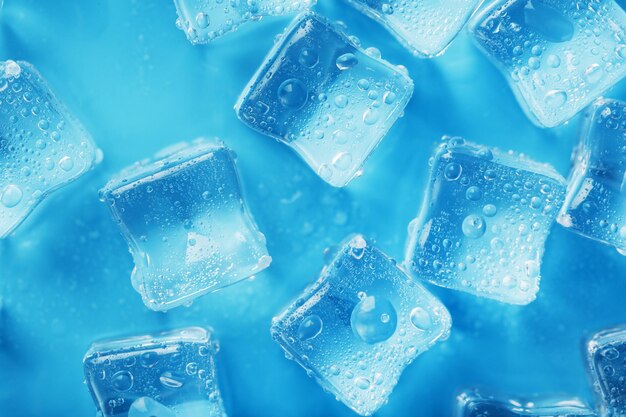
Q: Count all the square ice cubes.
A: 12